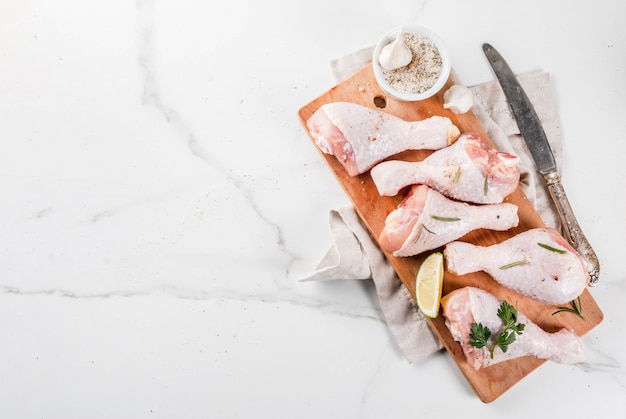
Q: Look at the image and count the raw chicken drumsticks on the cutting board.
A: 5